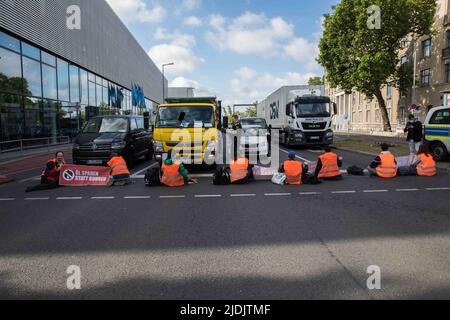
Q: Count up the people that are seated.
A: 8